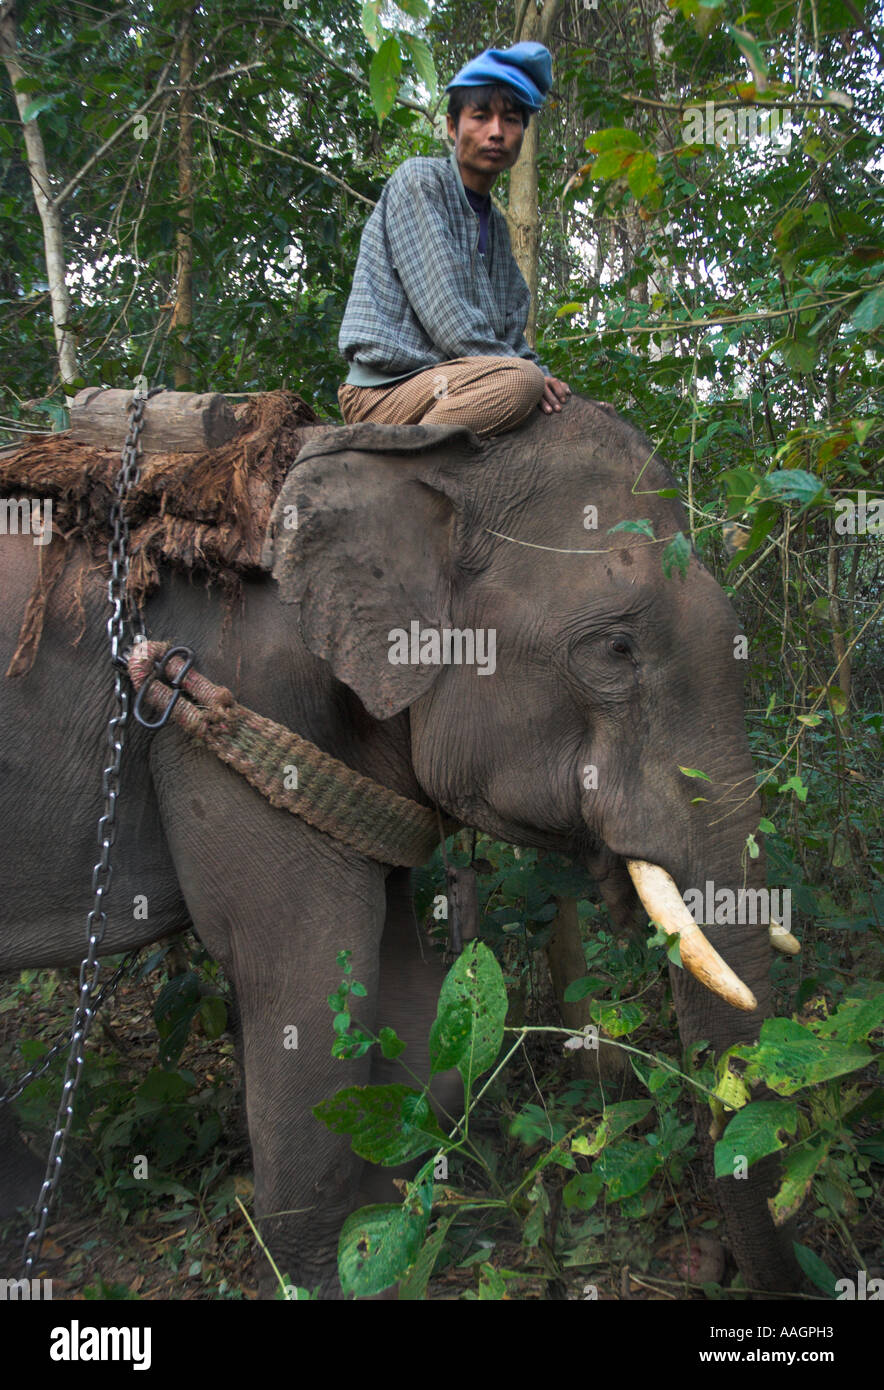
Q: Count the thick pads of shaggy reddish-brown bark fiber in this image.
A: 1